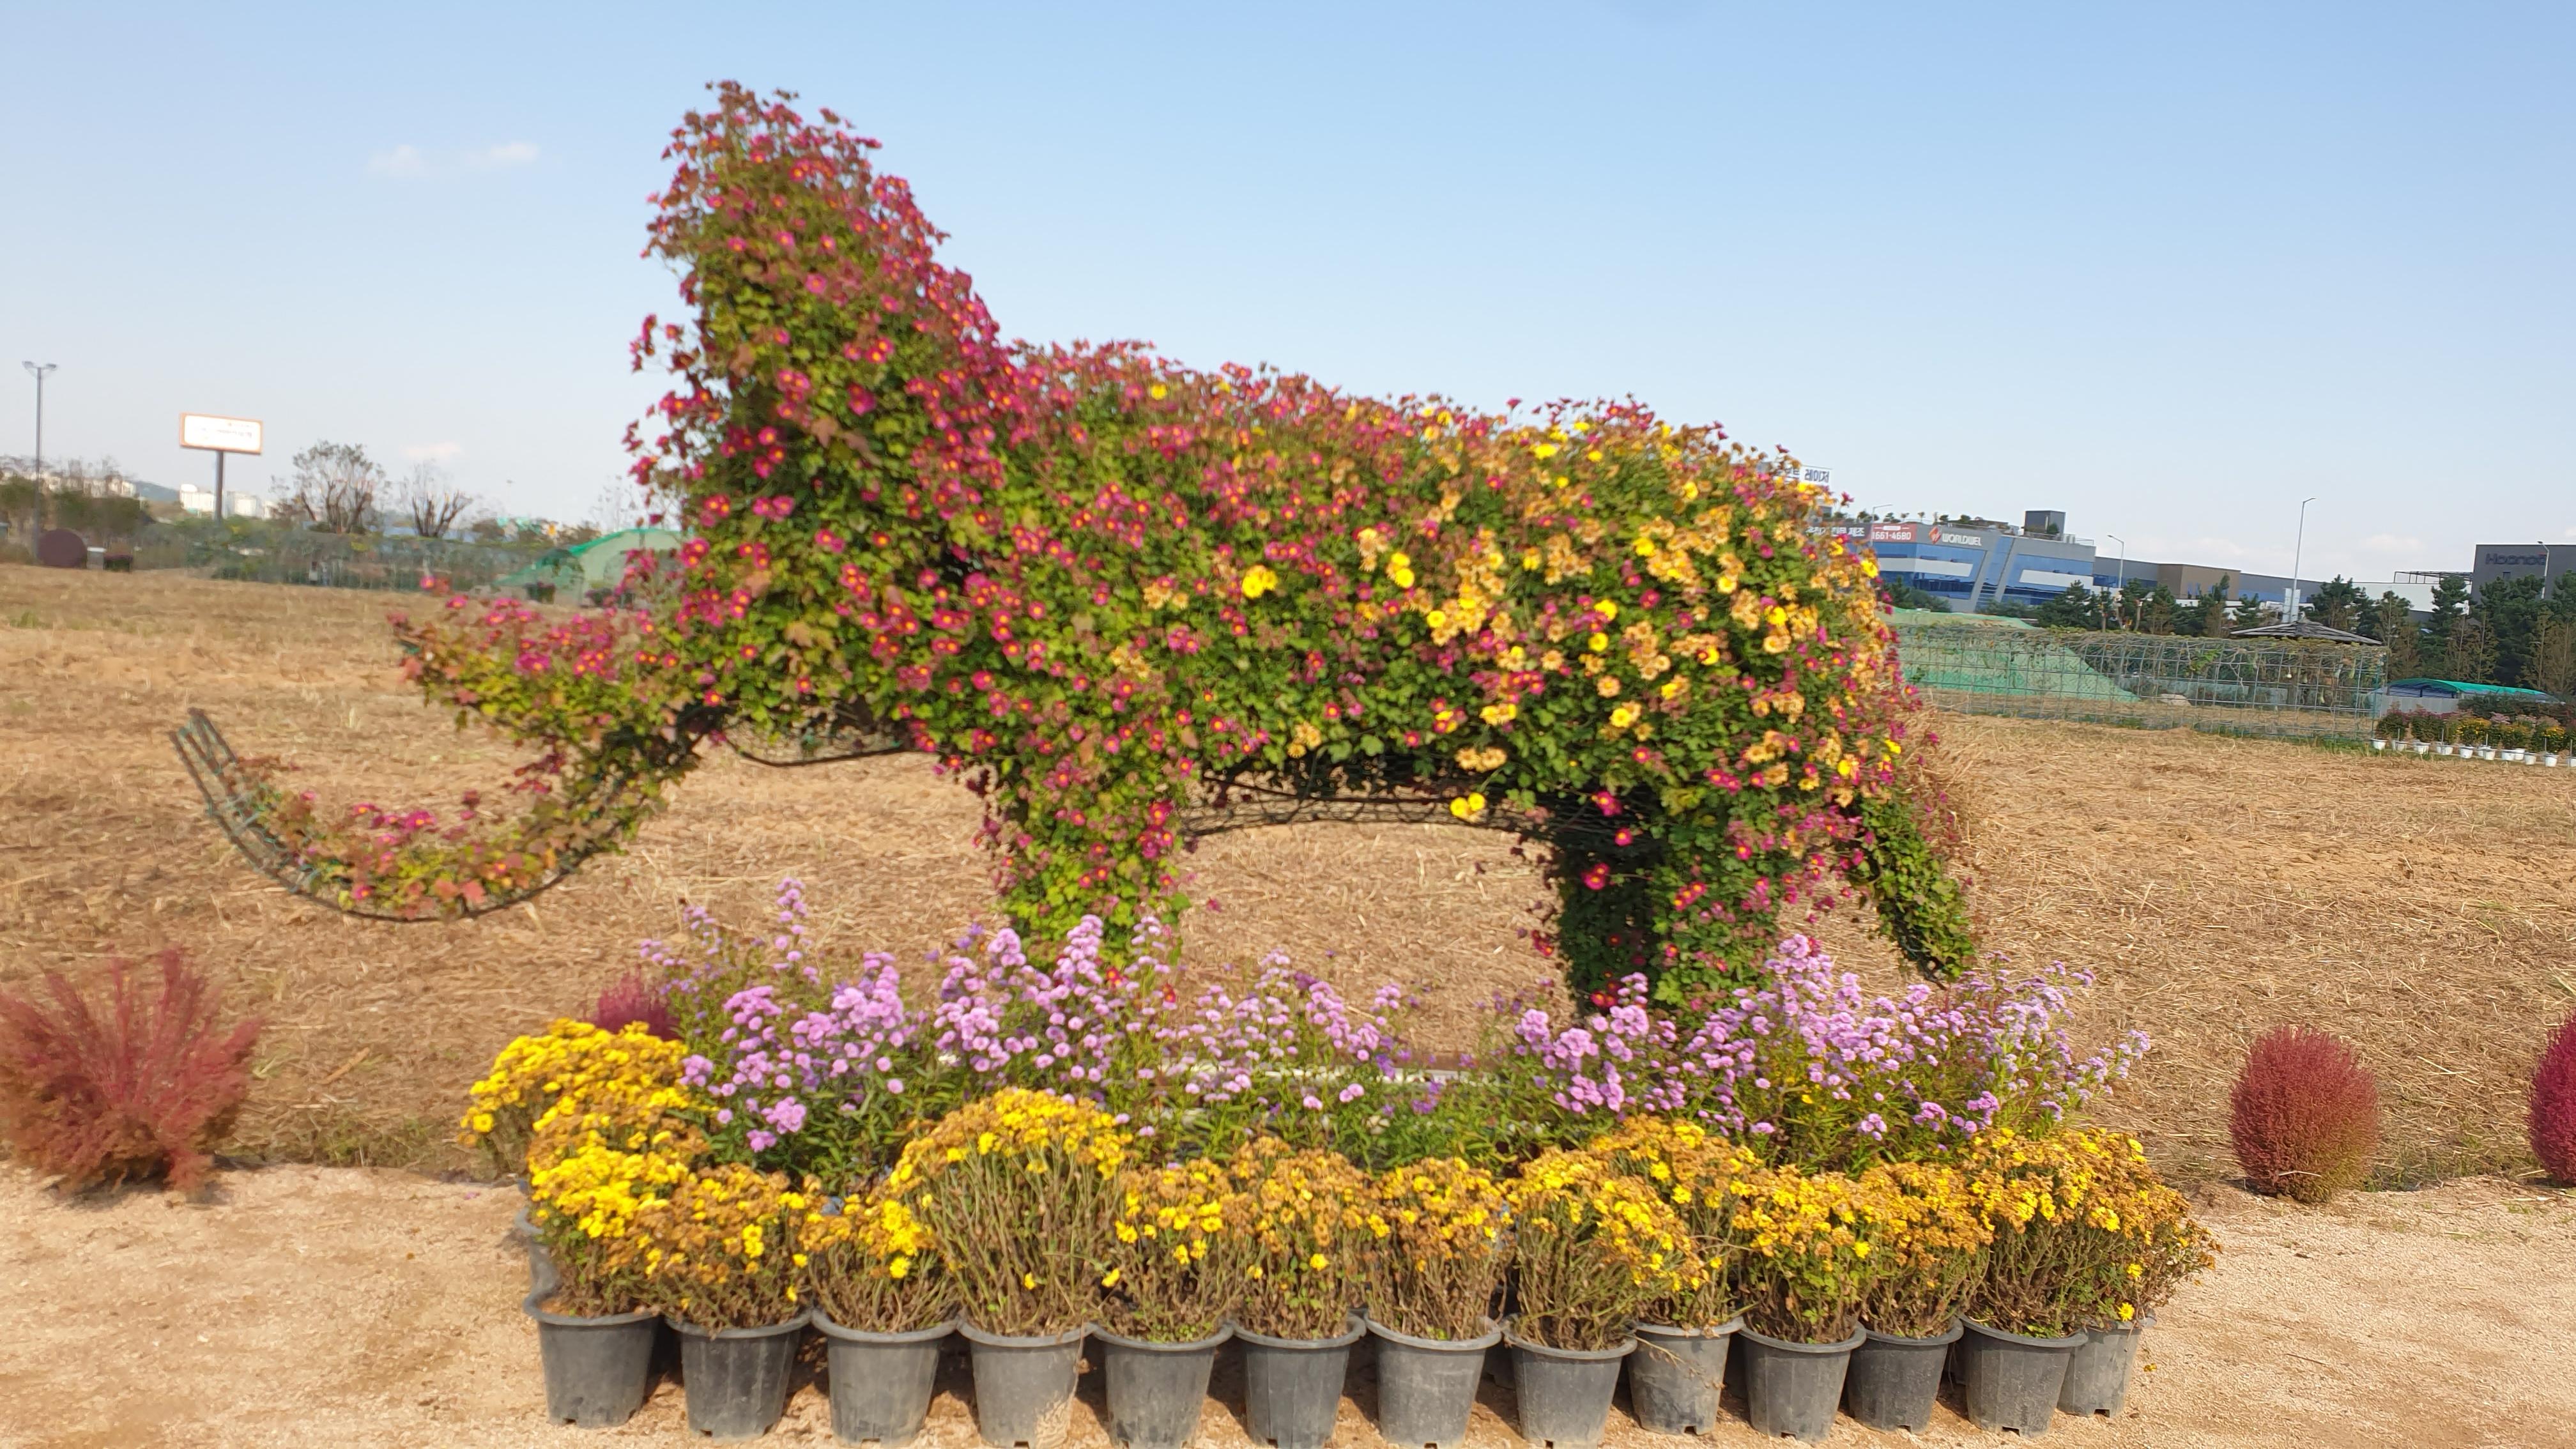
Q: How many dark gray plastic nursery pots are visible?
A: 14